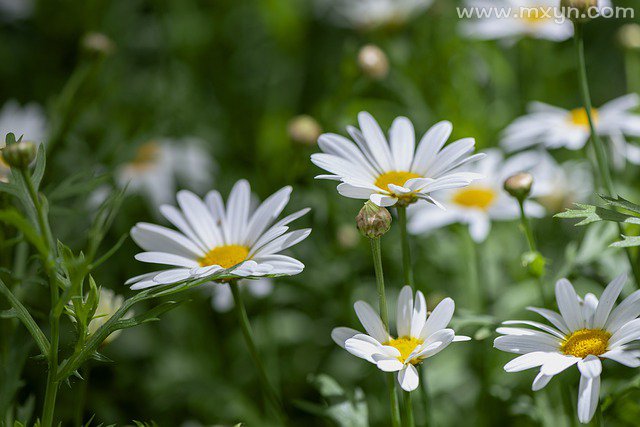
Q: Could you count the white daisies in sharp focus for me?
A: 4